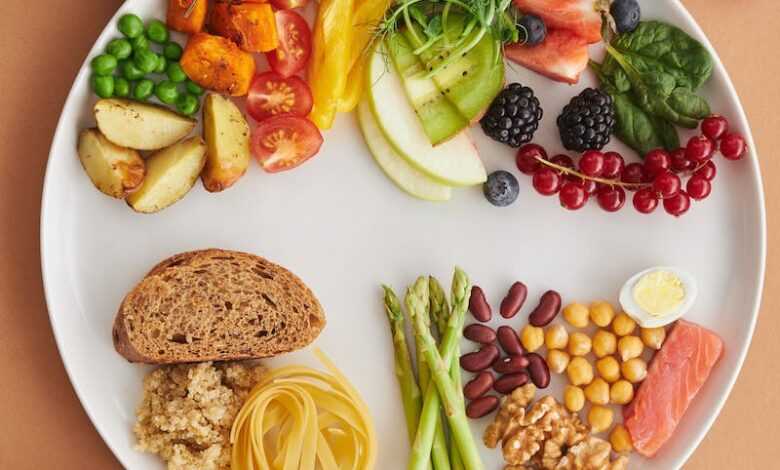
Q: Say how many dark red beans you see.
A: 11